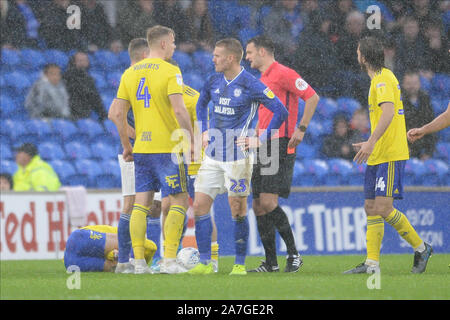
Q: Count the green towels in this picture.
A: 0